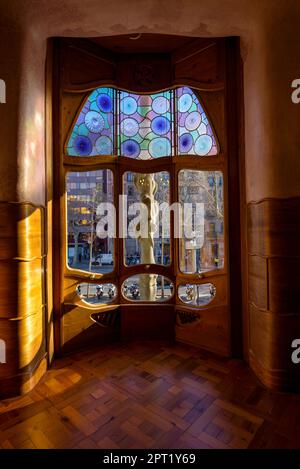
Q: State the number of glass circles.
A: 14